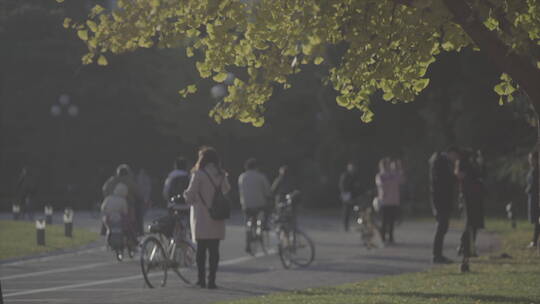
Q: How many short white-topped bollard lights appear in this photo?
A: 4